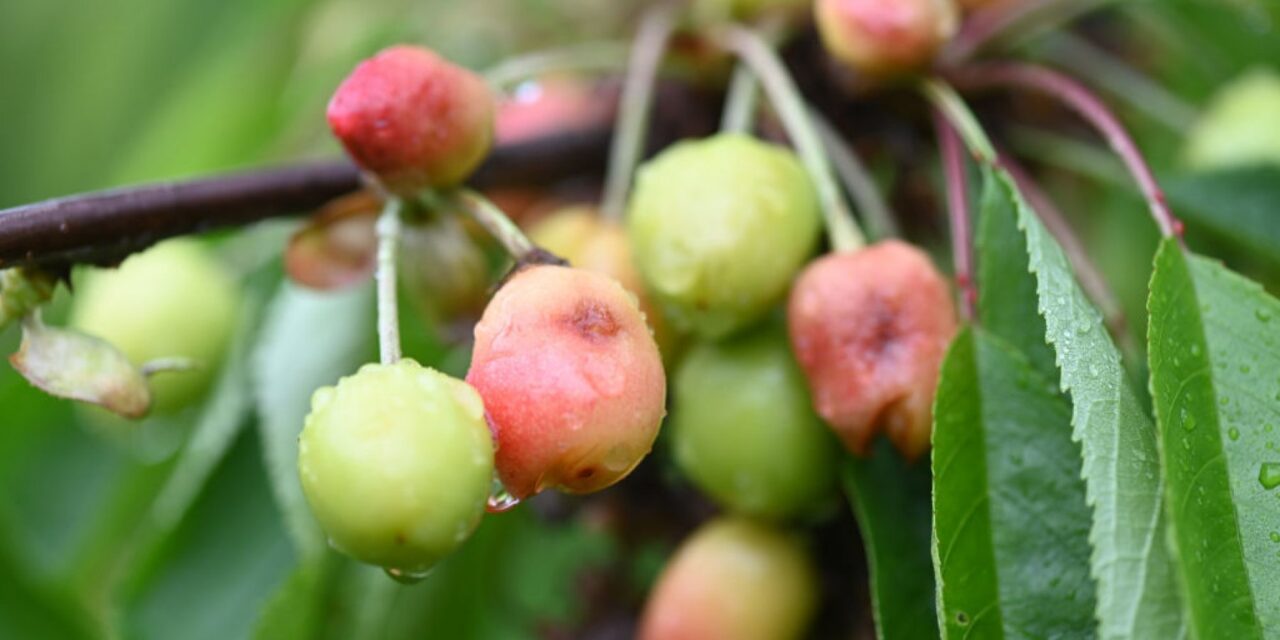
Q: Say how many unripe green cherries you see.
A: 5